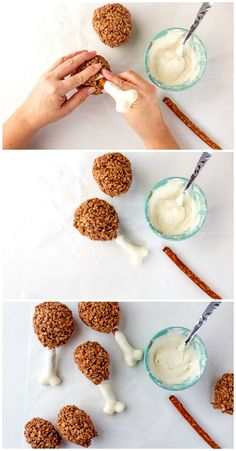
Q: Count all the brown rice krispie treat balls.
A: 10